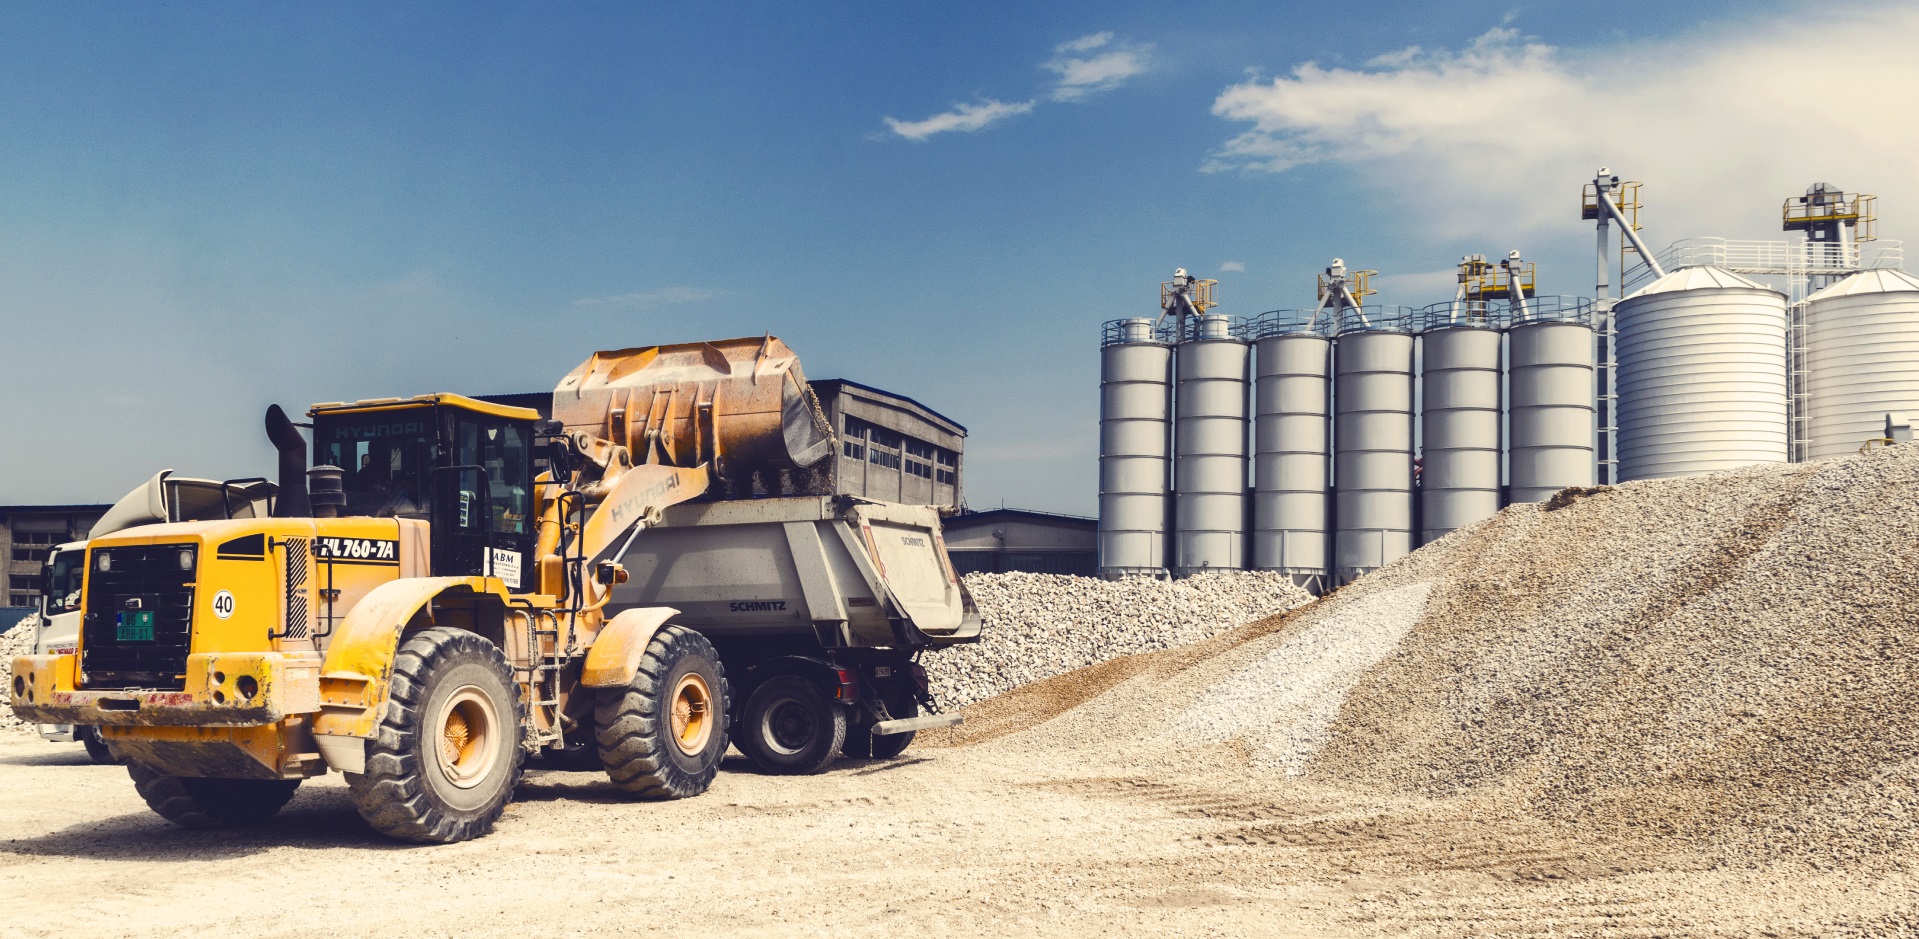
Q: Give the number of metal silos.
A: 8